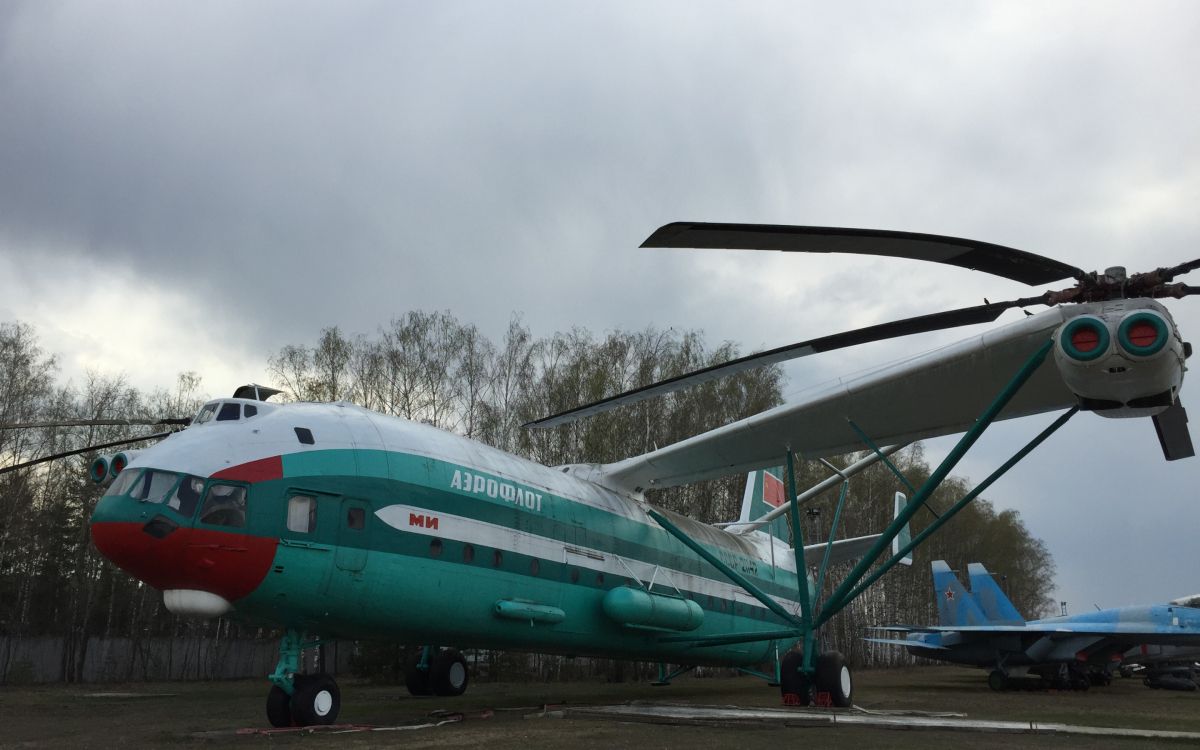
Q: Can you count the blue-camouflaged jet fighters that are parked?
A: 1